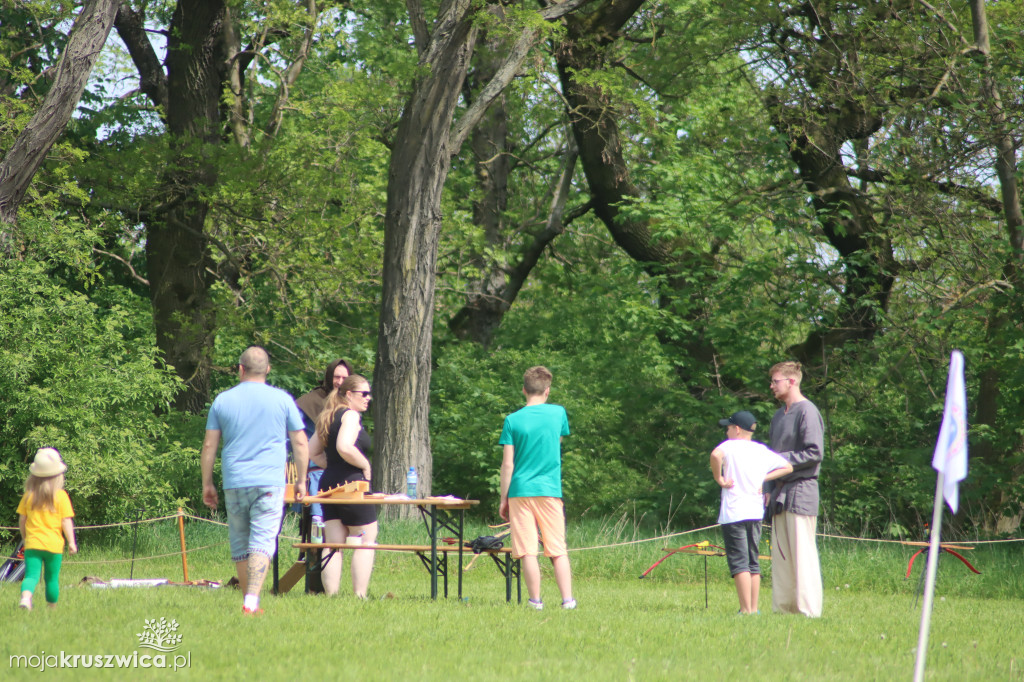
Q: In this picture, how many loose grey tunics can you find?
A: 1